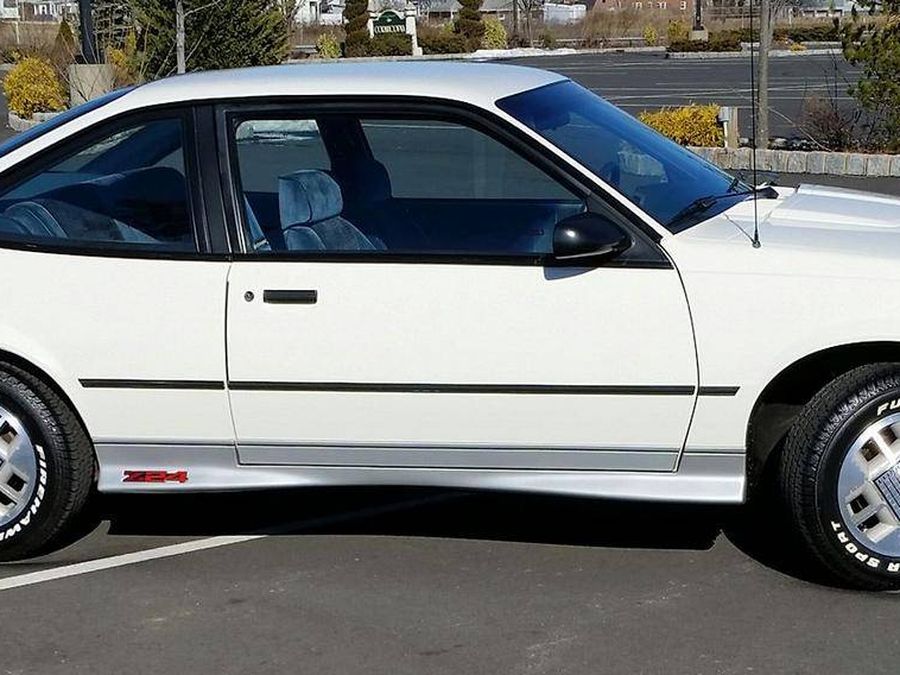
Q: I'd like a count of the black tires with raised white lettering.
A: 2